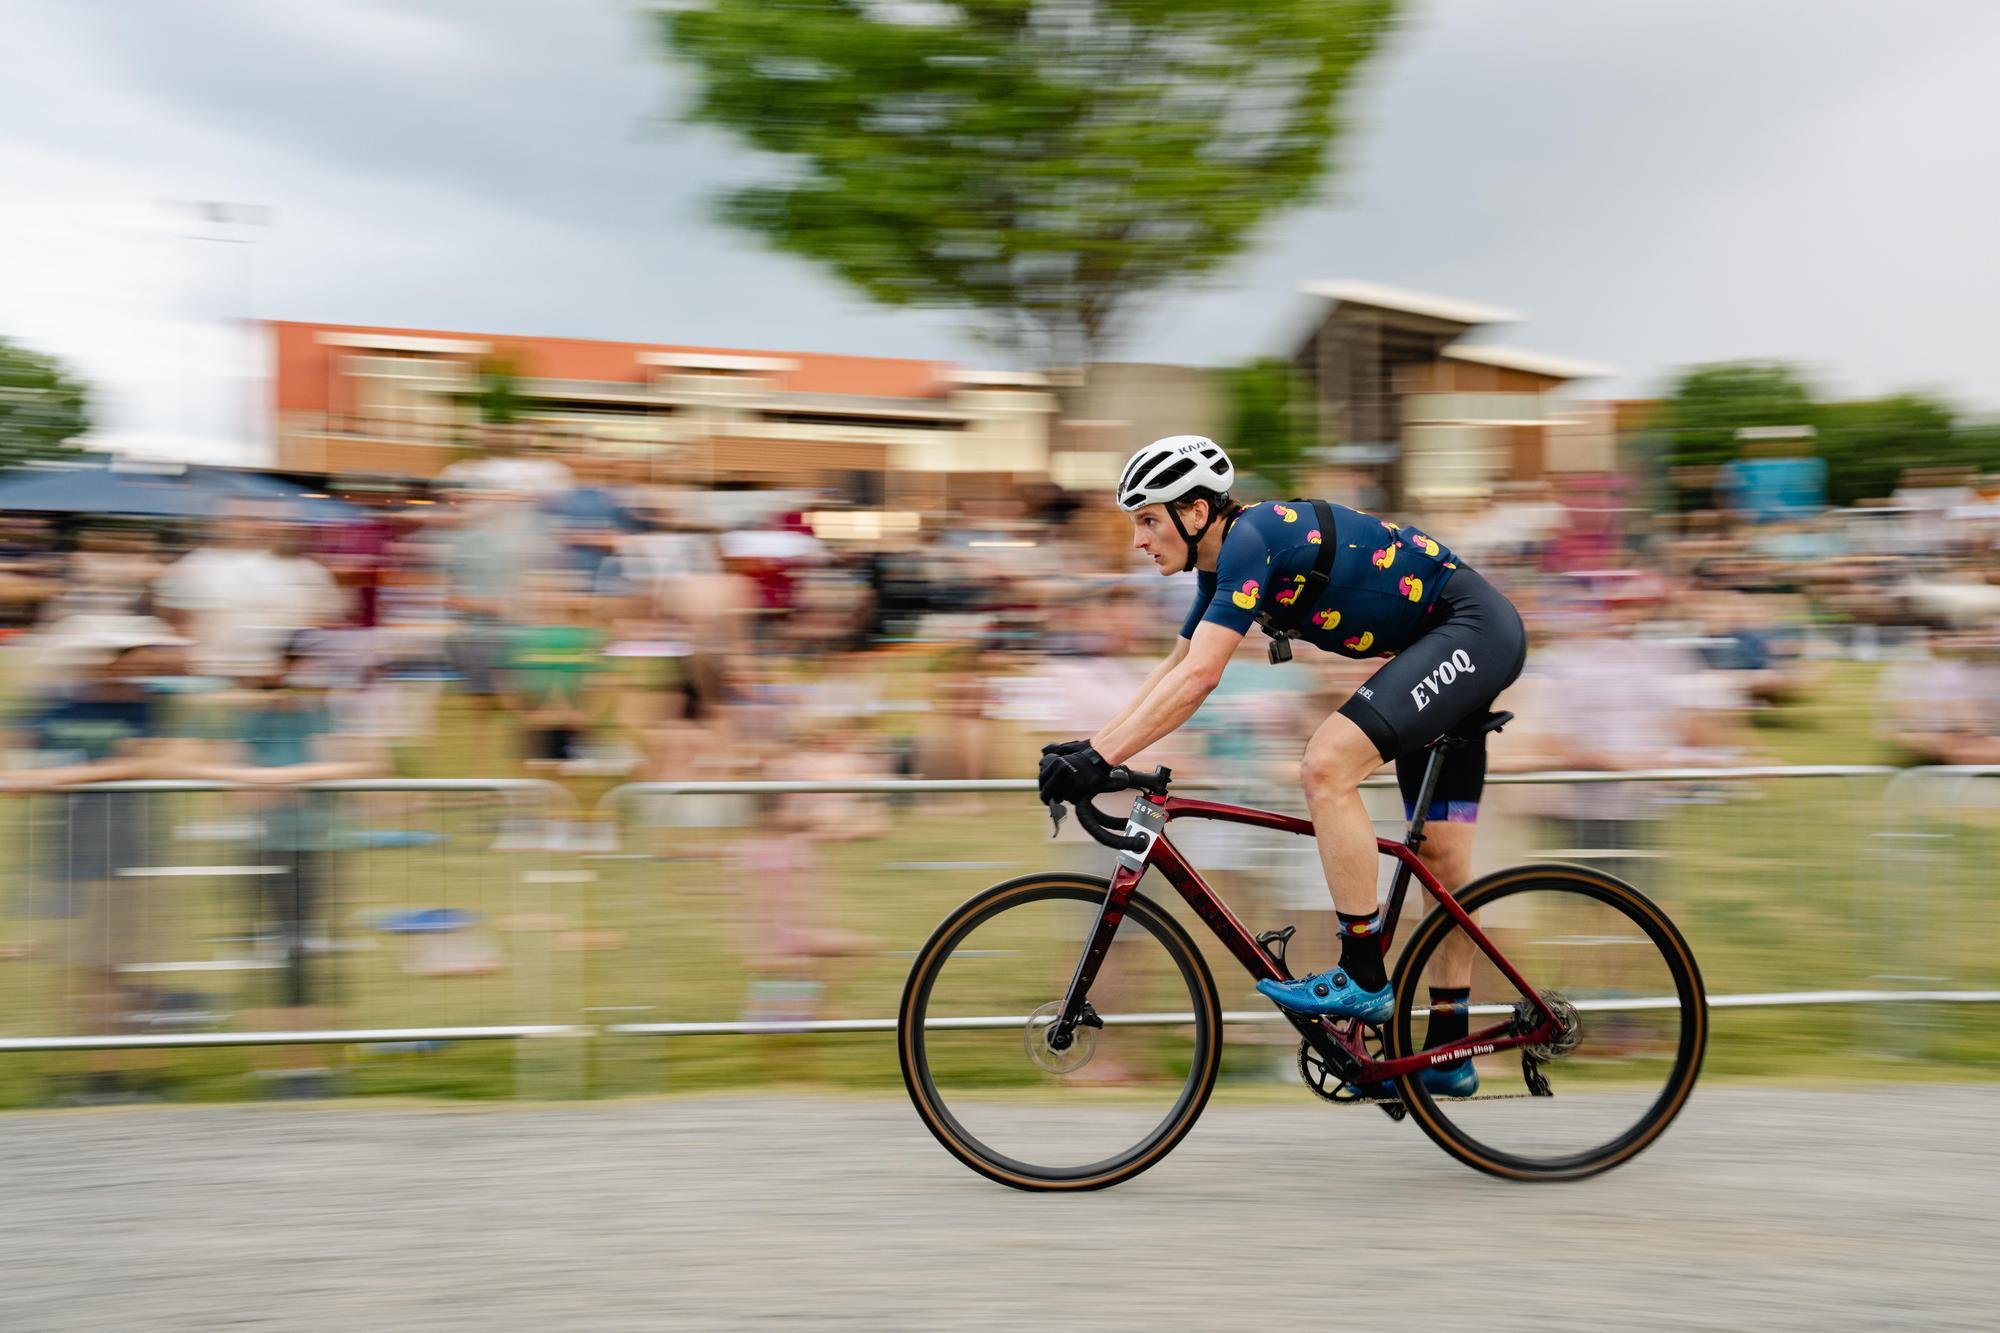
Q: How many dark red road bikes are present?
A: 1